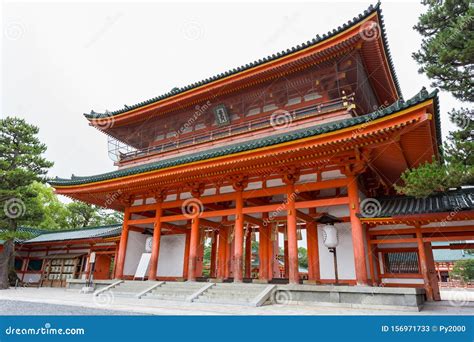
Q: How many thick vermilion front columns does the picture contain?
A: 6